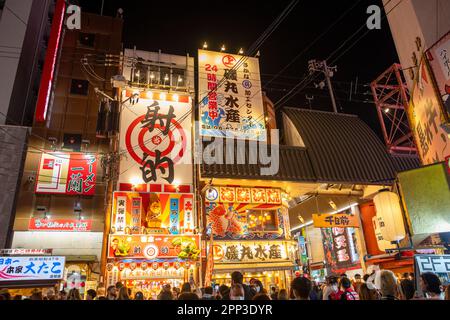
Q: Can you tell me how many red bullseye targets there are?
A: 2